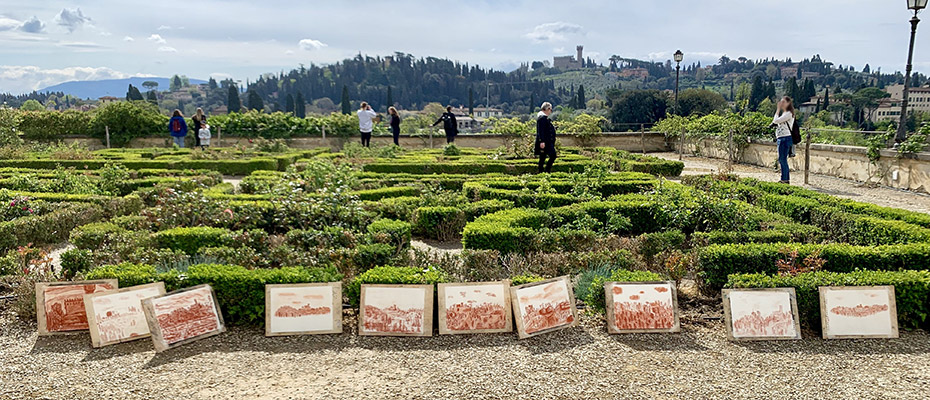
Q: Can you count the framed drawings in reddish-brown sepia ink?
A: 10